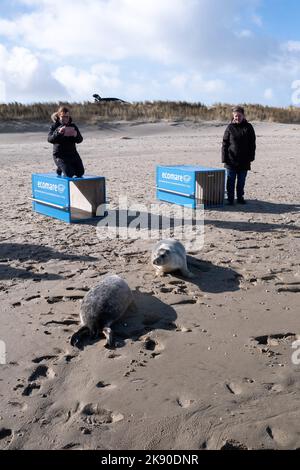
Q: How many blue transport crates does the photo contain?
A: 2